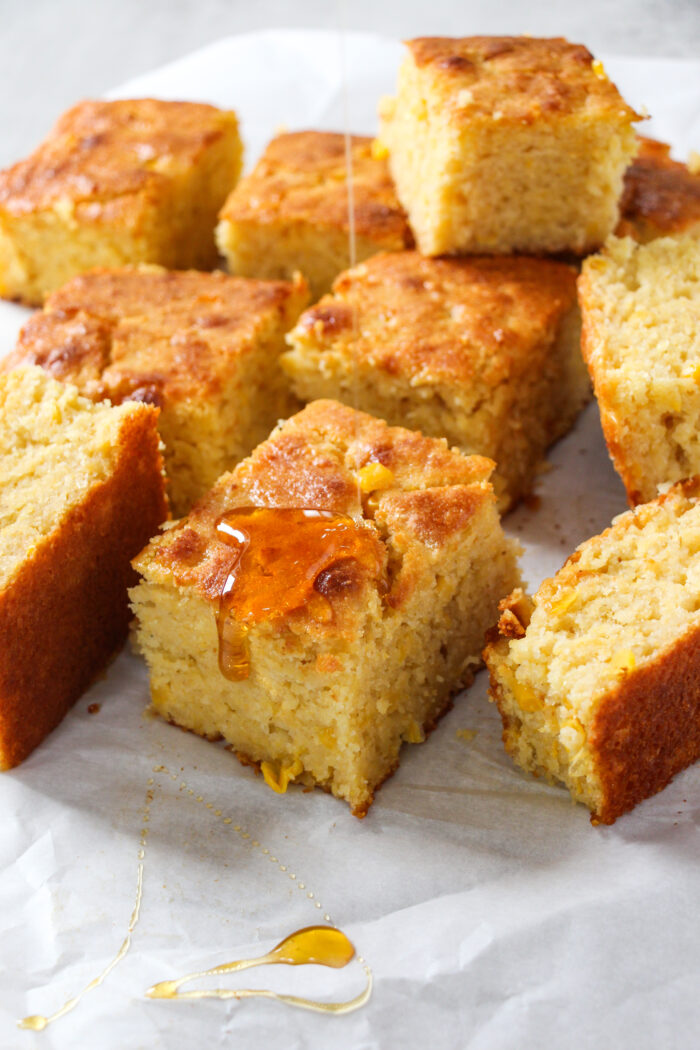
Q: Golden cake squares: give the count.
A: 10